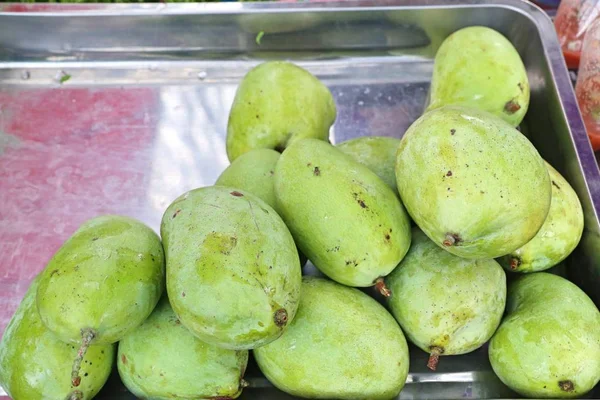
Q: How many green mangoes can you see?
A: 14